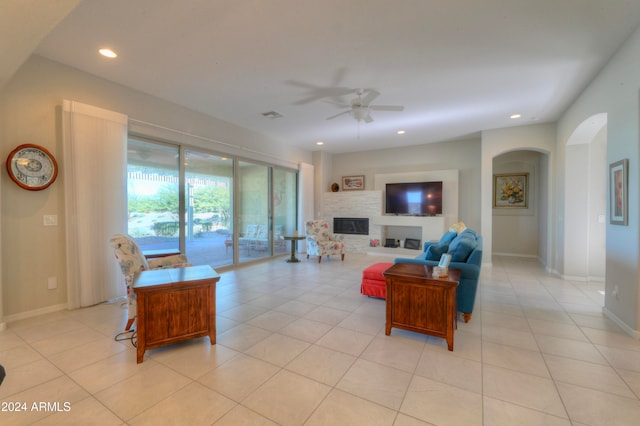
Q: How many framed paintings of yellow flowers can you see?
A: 1